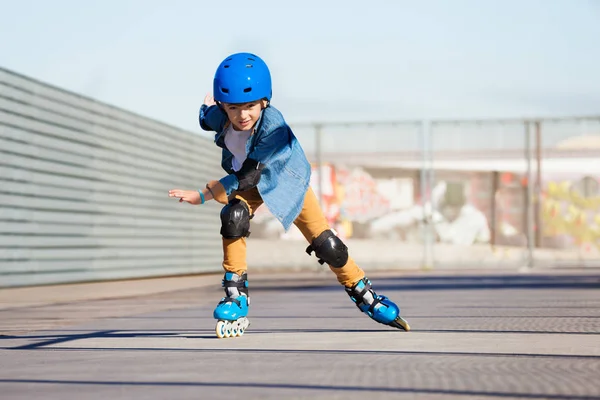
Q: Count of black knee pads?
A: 2